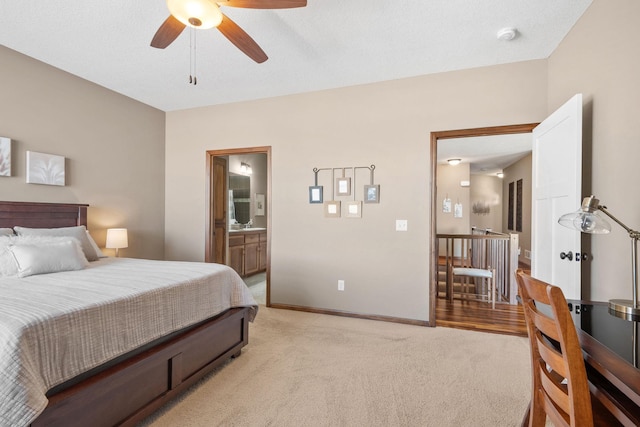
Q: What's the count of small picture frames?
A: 5